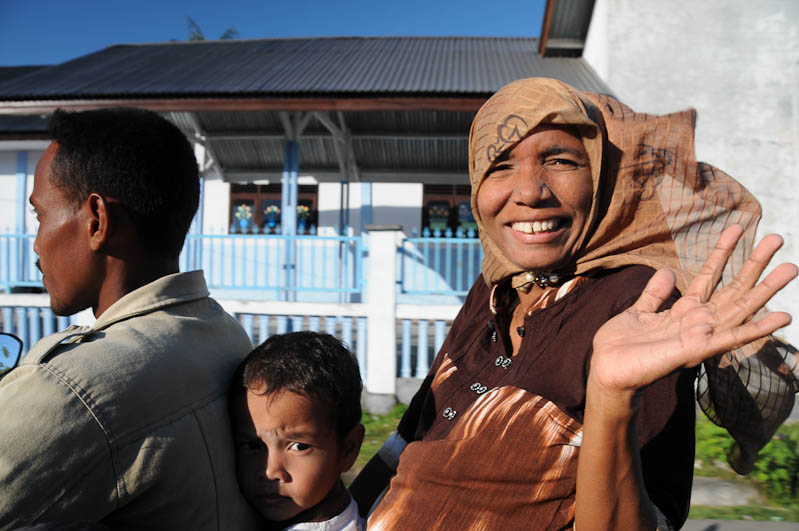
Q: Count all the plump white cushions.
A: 0